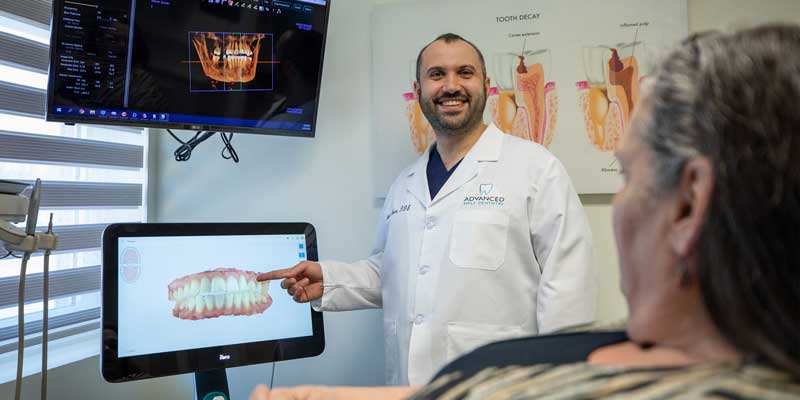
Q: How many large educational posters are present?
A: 1